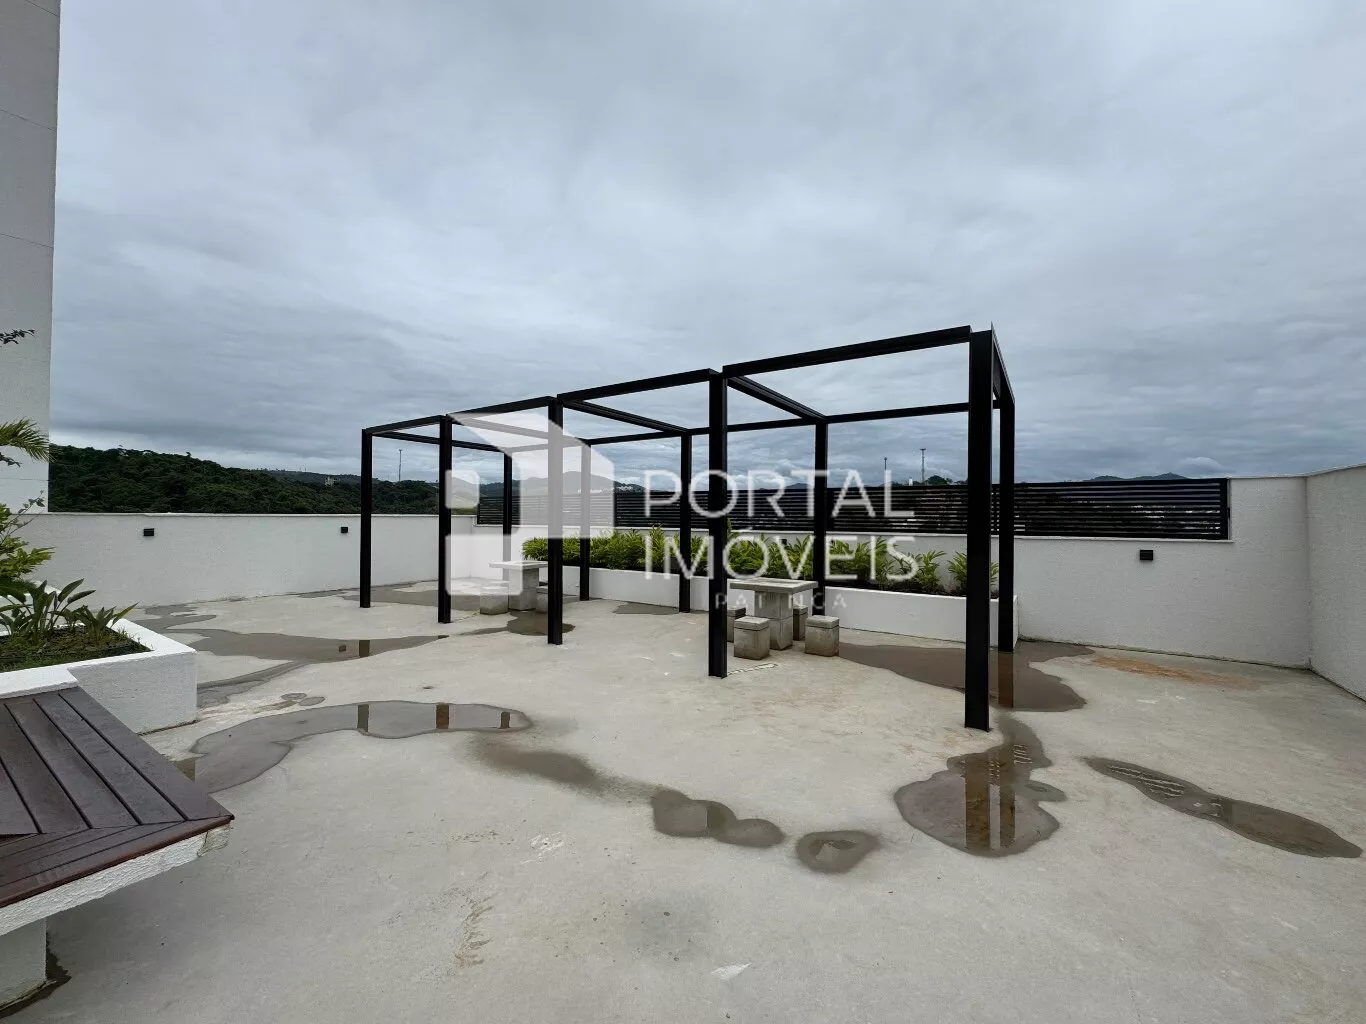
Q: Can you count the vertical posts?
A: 10